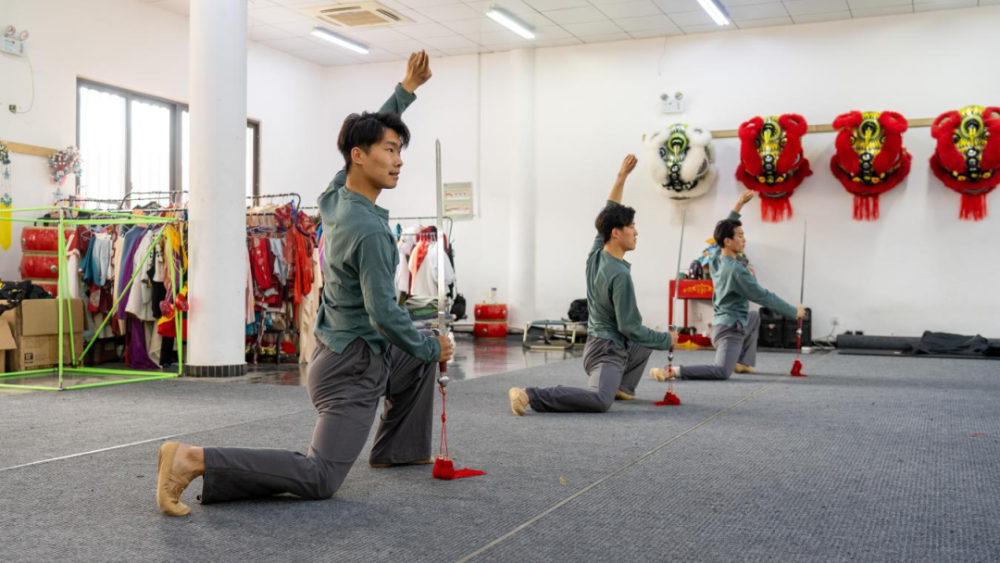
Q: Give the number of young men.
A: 3